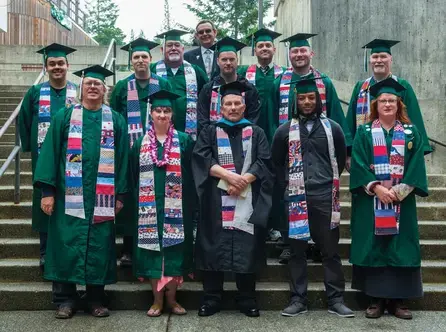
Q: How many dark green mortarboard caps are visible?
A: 11